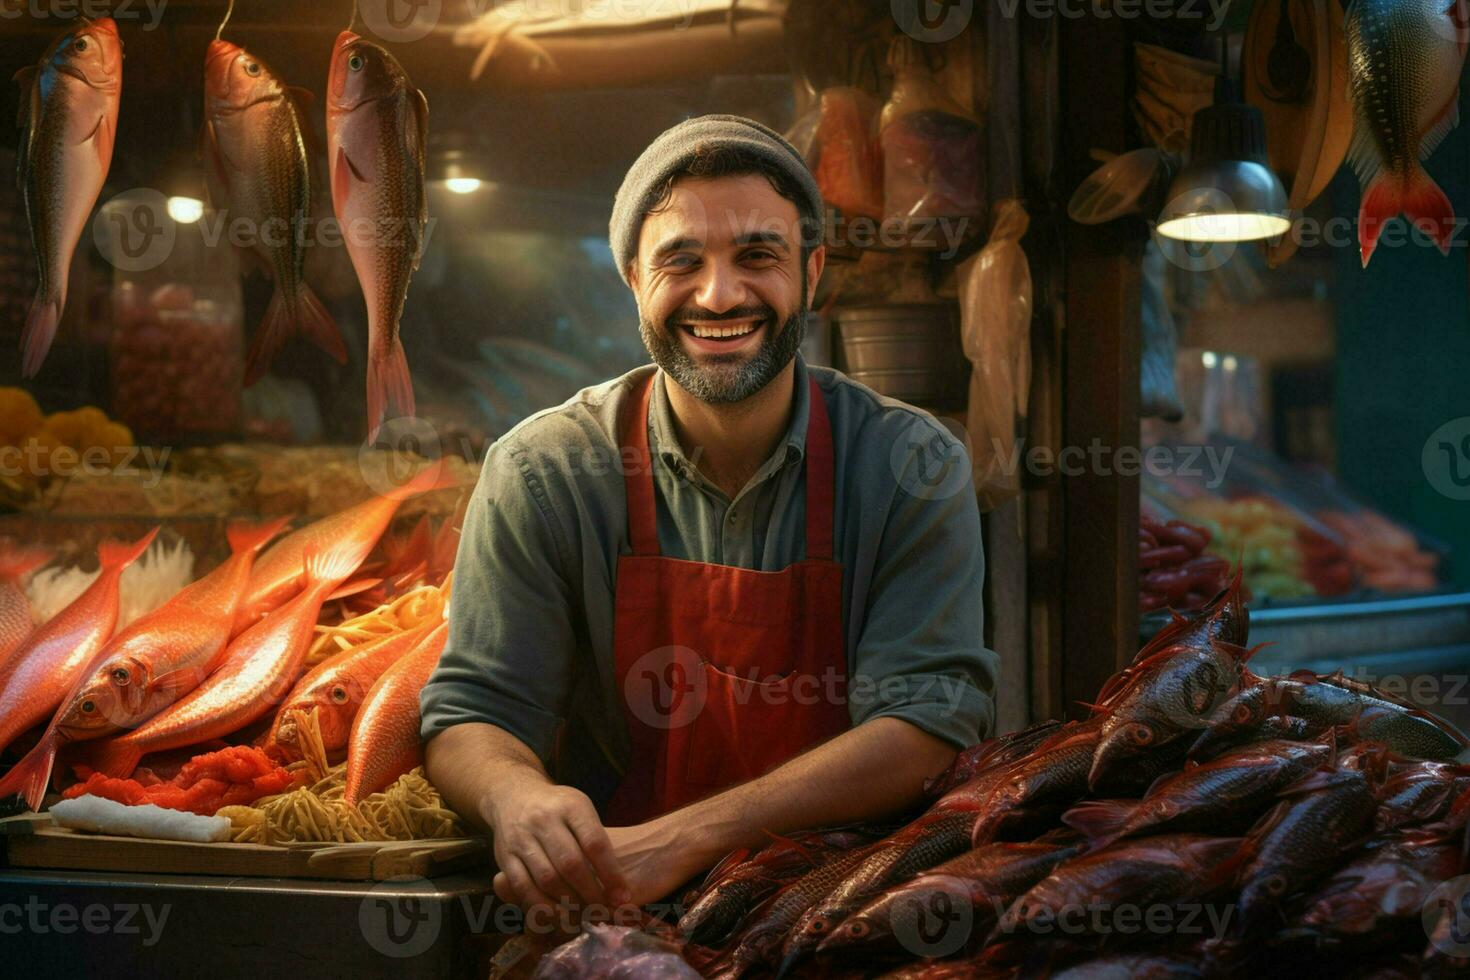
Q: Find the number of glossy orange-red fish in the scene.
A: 7